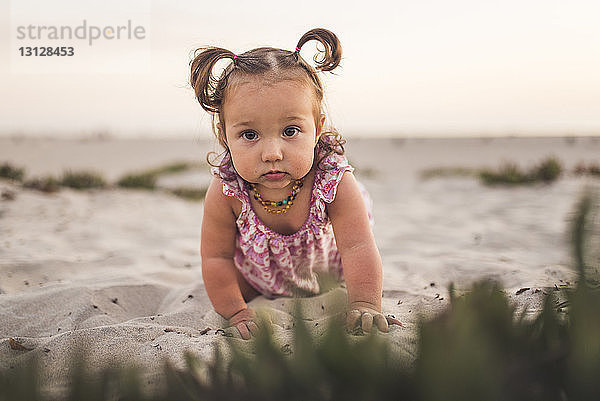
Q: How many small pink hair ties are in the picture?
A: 2